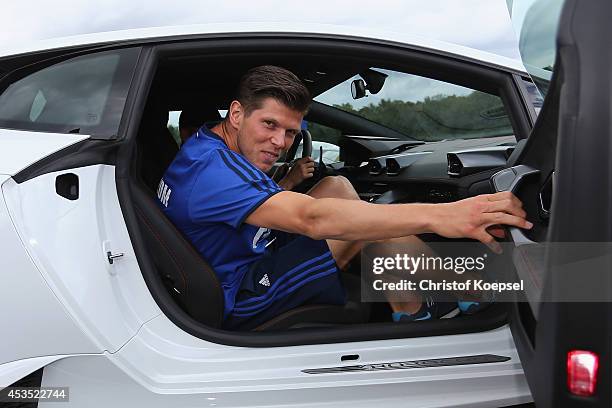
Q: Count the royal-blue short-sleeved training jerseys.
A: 1